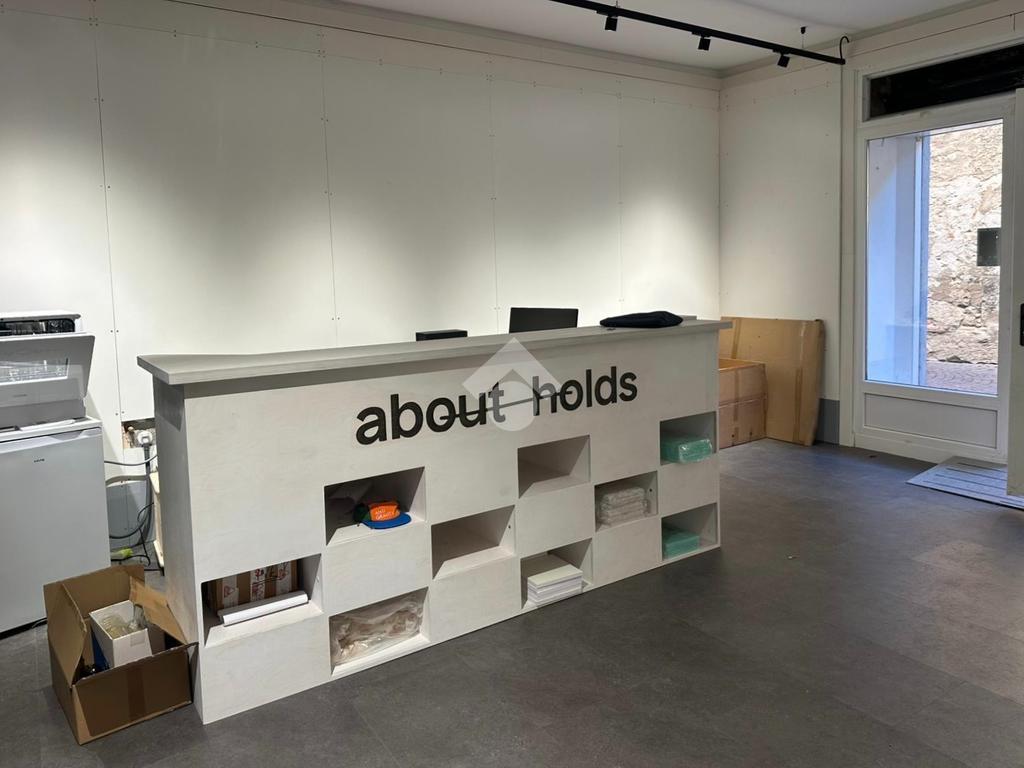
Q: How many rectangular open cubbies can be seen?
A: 9